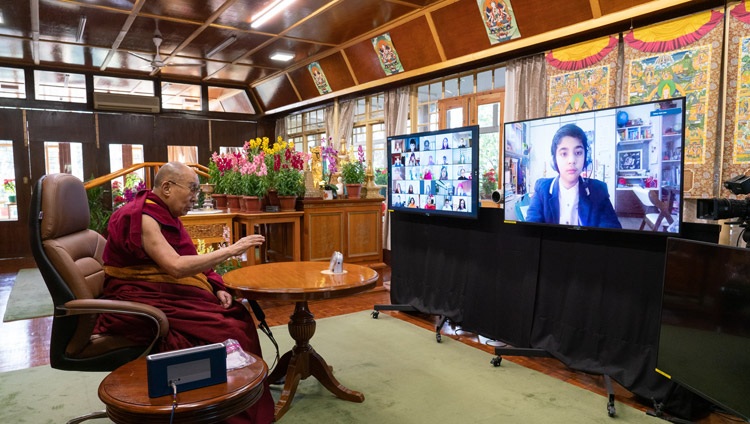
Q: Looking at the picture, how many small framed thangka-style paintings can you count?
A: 3